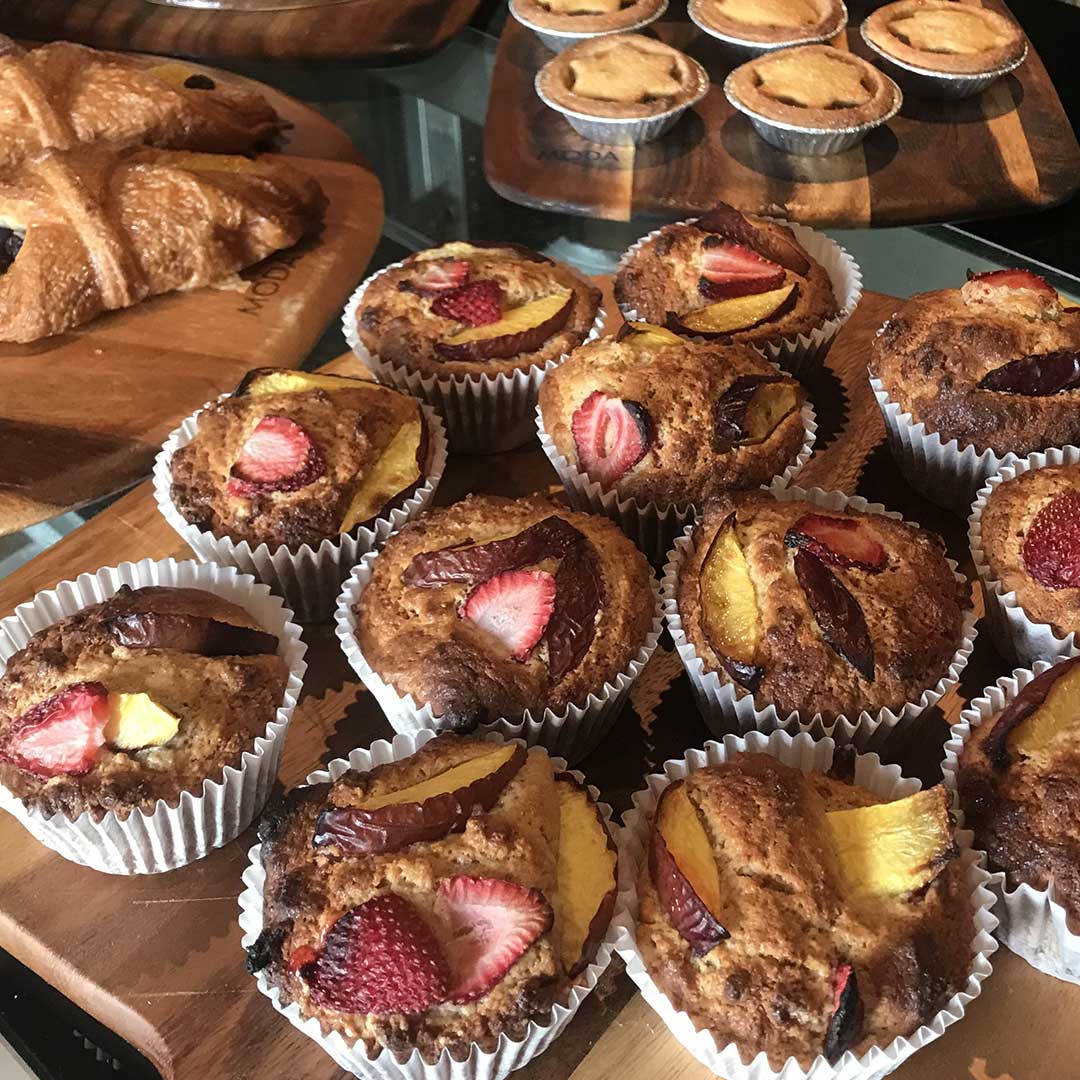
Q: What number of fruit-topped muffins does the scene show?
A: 12